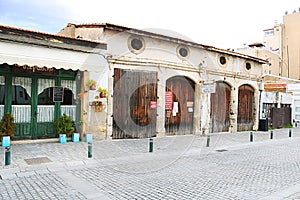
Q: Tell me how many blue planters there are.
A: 4